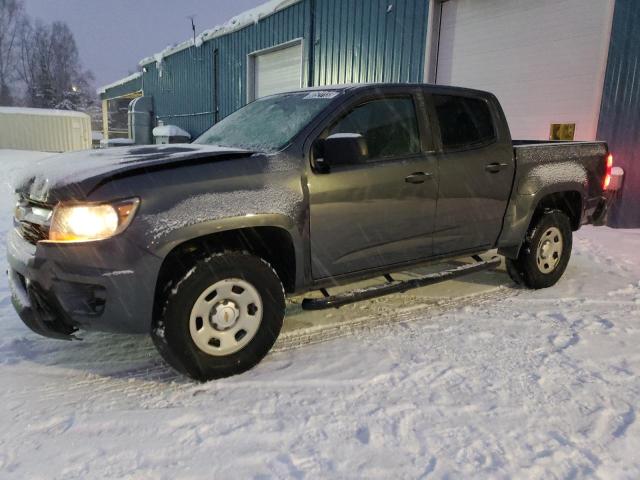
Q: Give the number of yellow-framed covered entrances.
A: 1